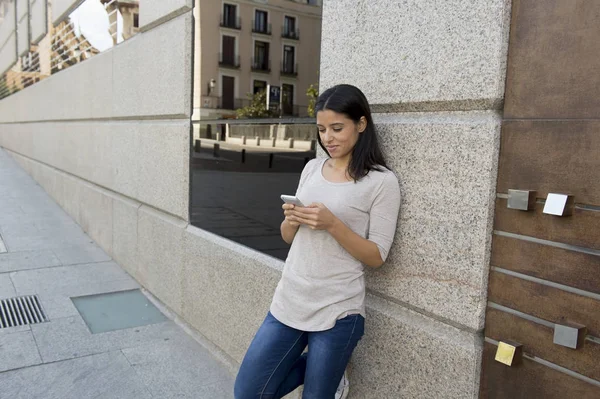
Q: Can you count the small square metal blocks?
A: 4